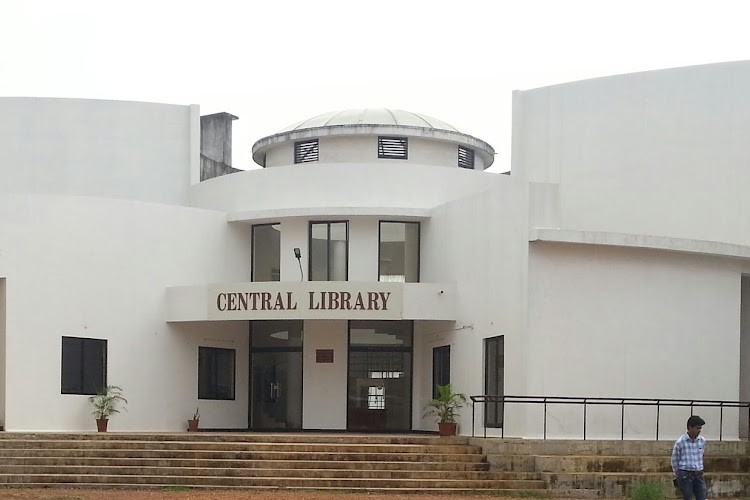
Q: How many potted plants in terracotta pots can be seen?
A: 3